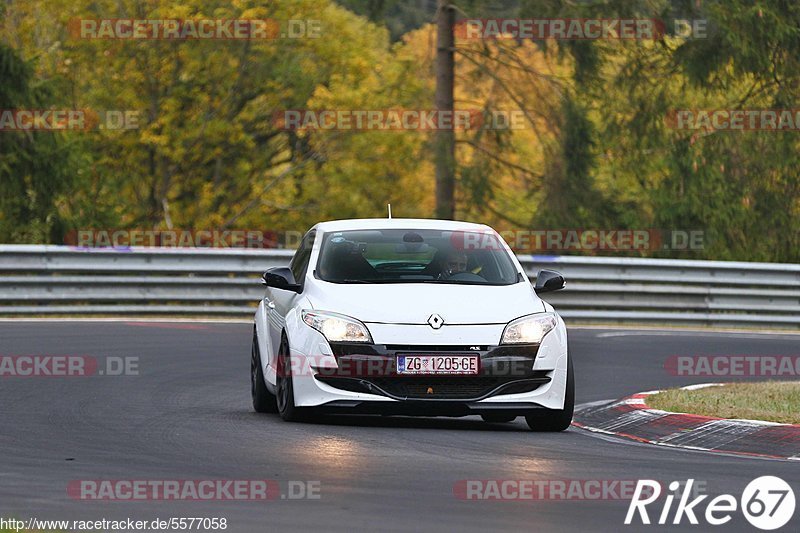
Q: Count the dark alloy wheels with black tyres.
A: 2